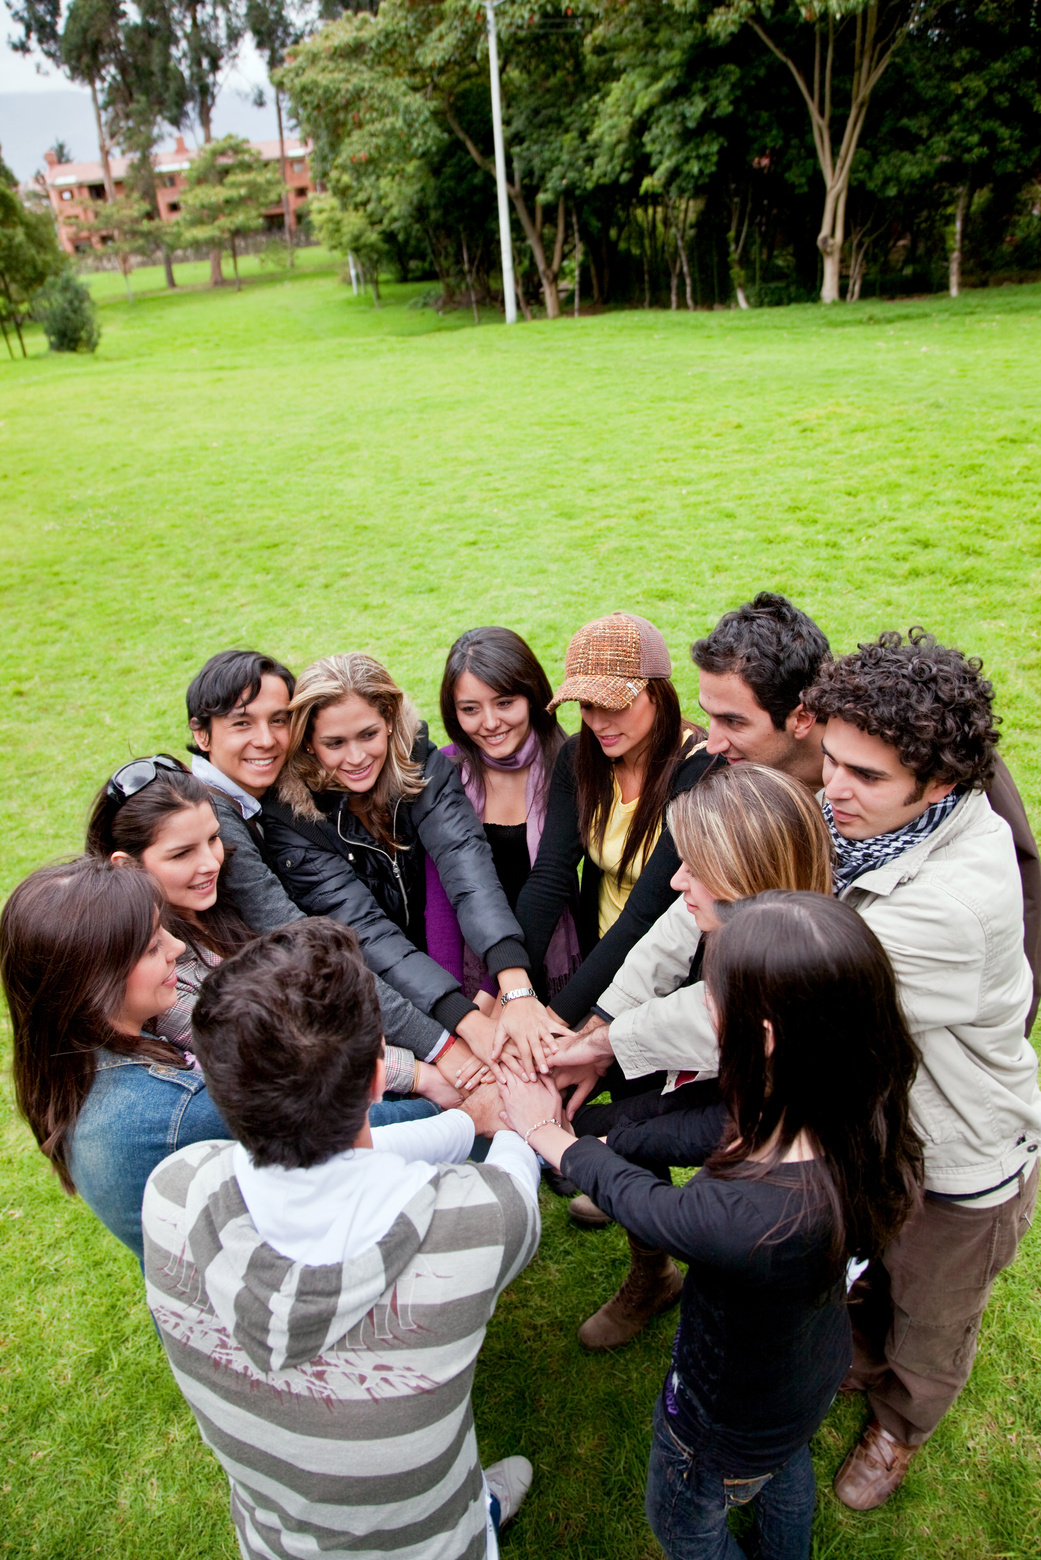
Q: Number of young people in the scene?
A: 11